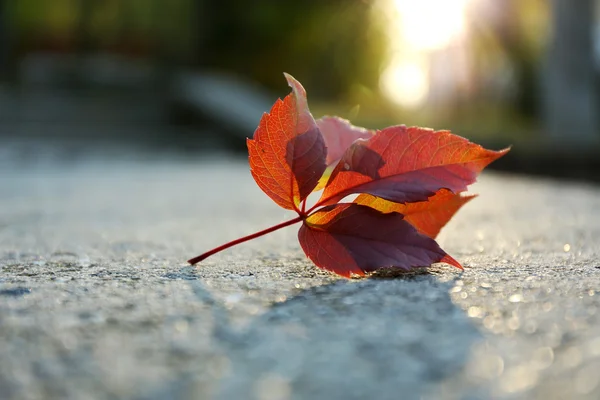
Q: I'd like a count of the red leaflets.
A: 5